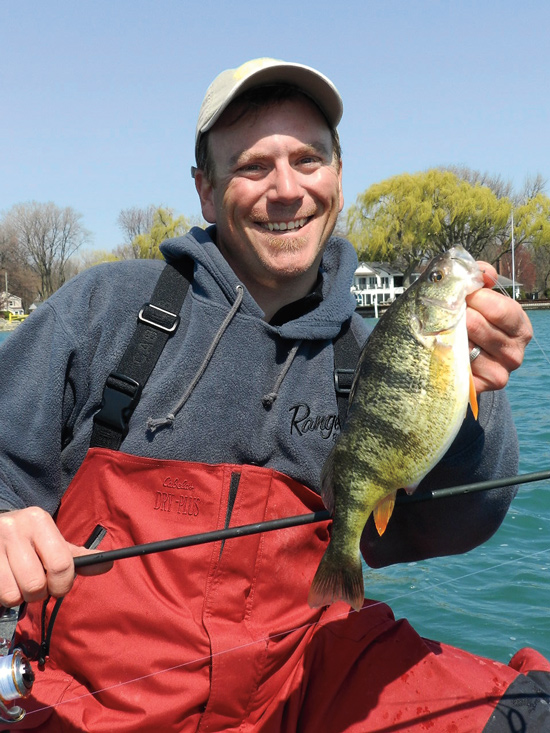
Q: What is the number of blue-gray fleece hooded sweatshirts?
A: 1